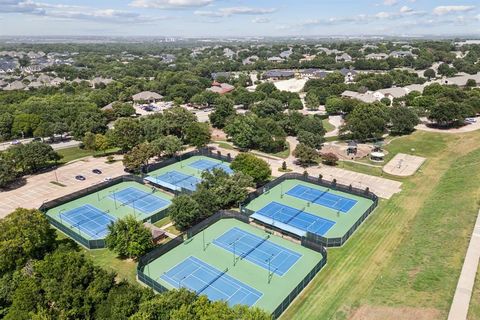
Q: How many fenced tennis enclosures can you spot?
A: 4